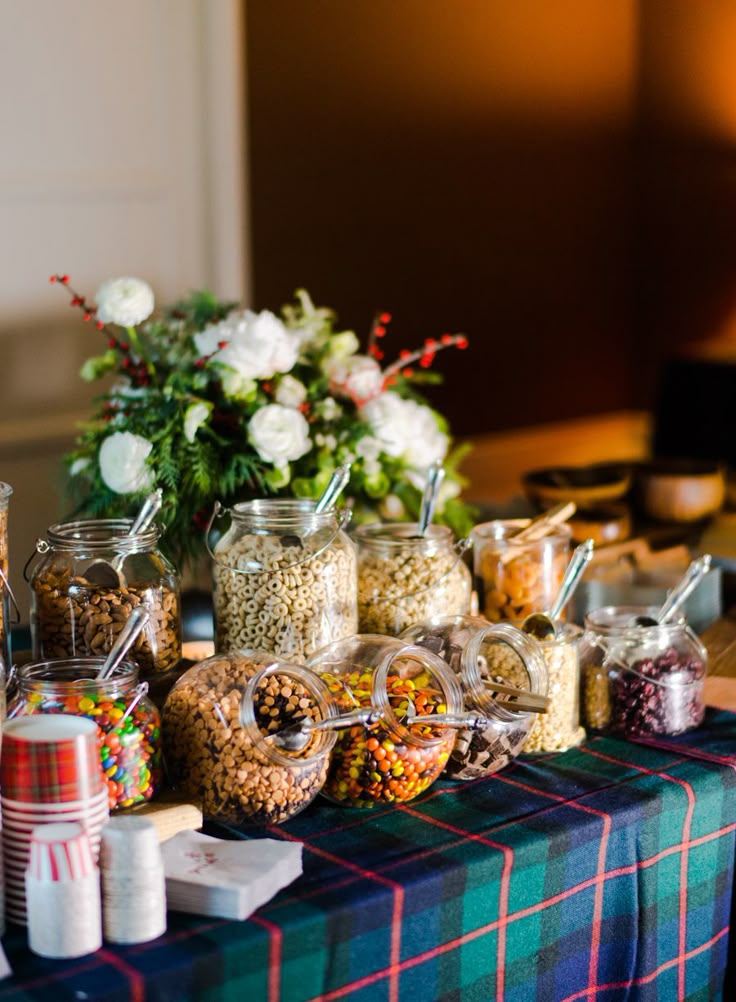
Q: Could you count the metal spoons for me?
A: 8